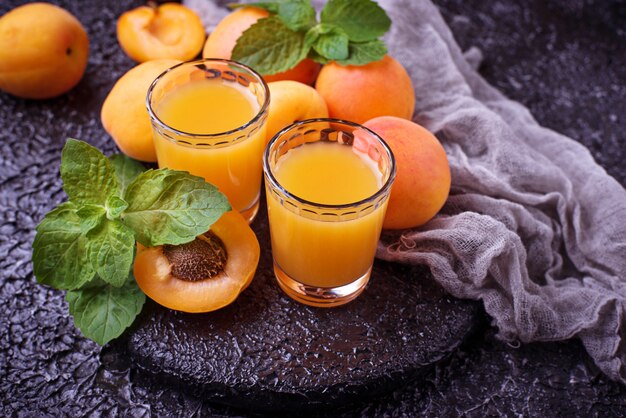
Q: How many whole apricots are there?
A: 6